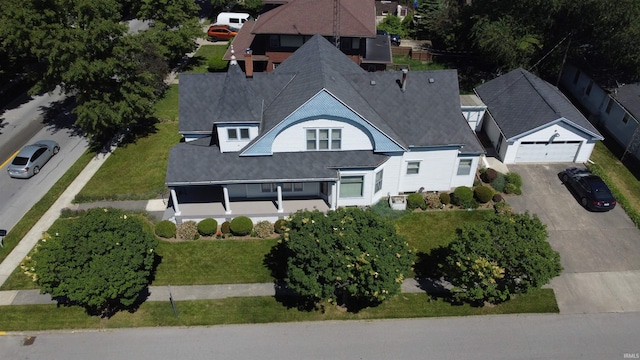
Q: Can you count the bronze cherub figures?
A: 0